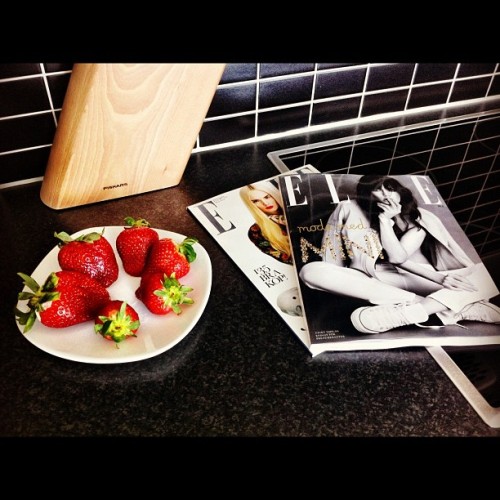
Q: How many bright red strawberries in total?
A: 6